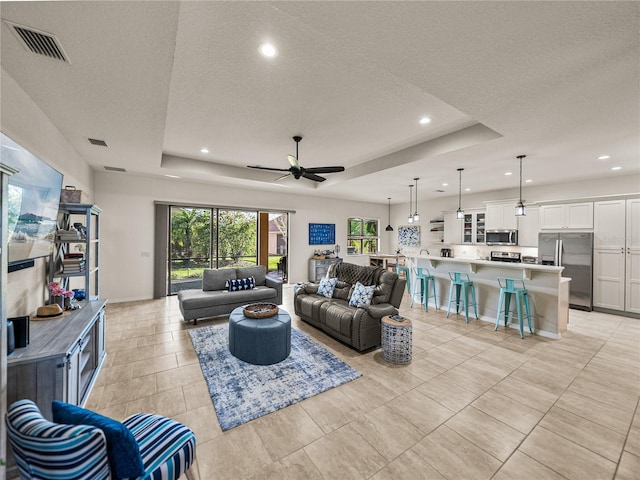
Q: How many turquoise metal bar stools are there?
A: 4